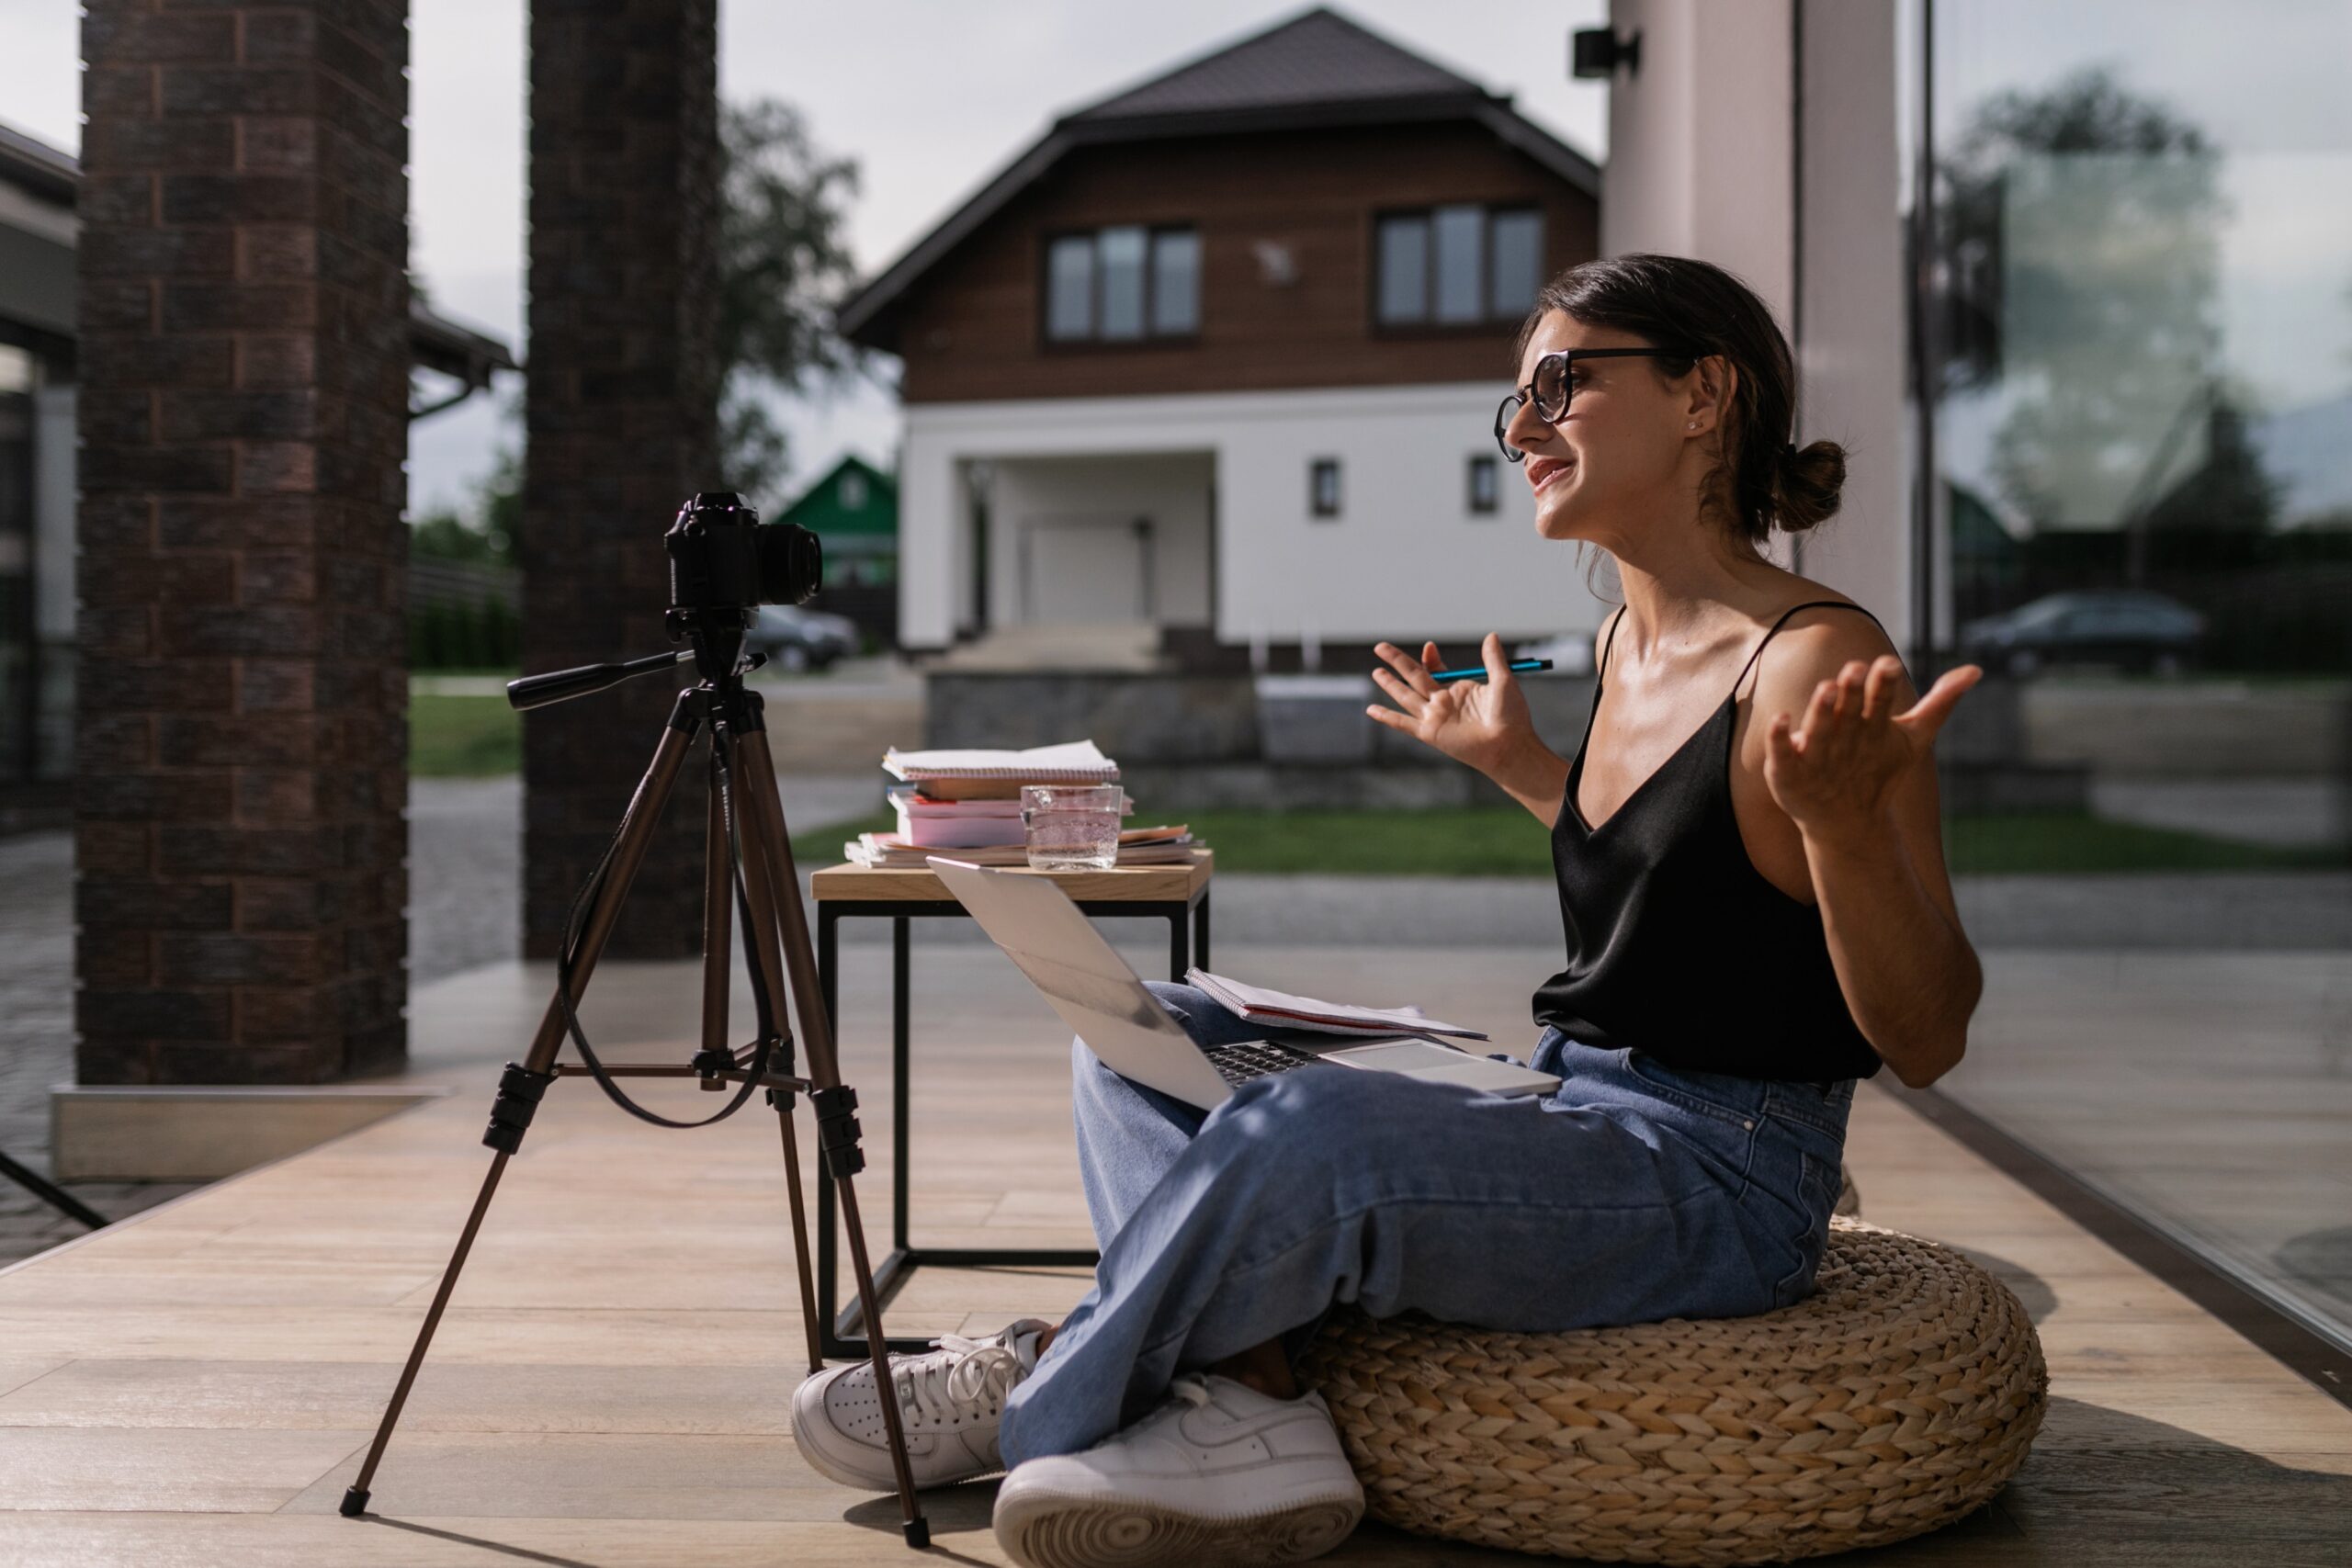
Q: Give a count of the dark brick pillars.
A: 2